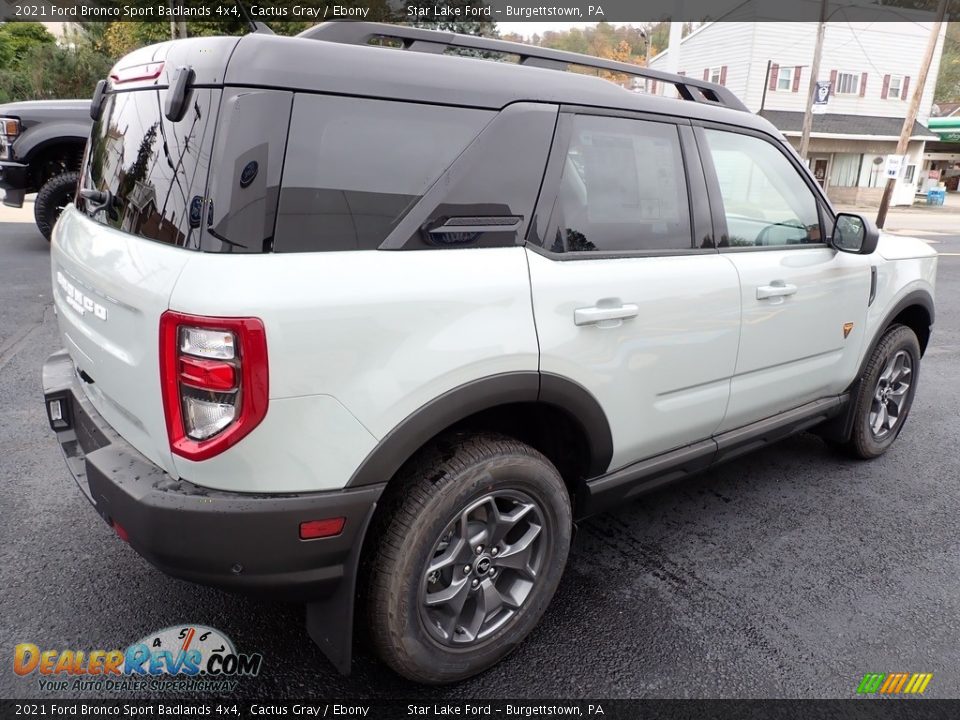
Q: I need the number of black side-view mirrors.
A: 1